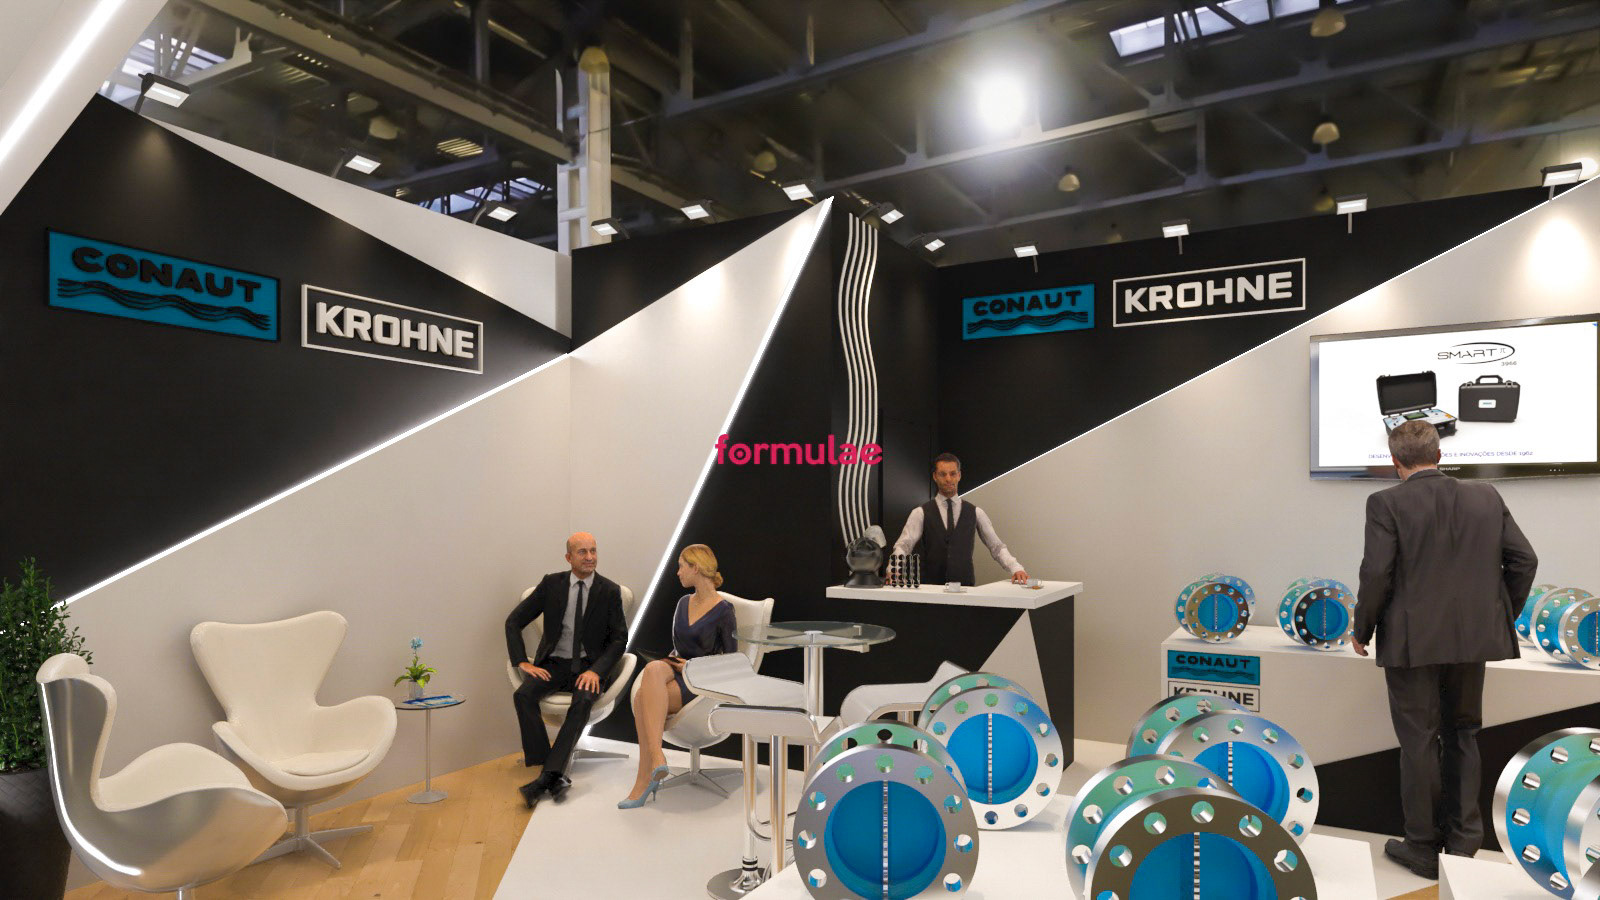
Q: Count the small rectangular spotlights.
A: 12